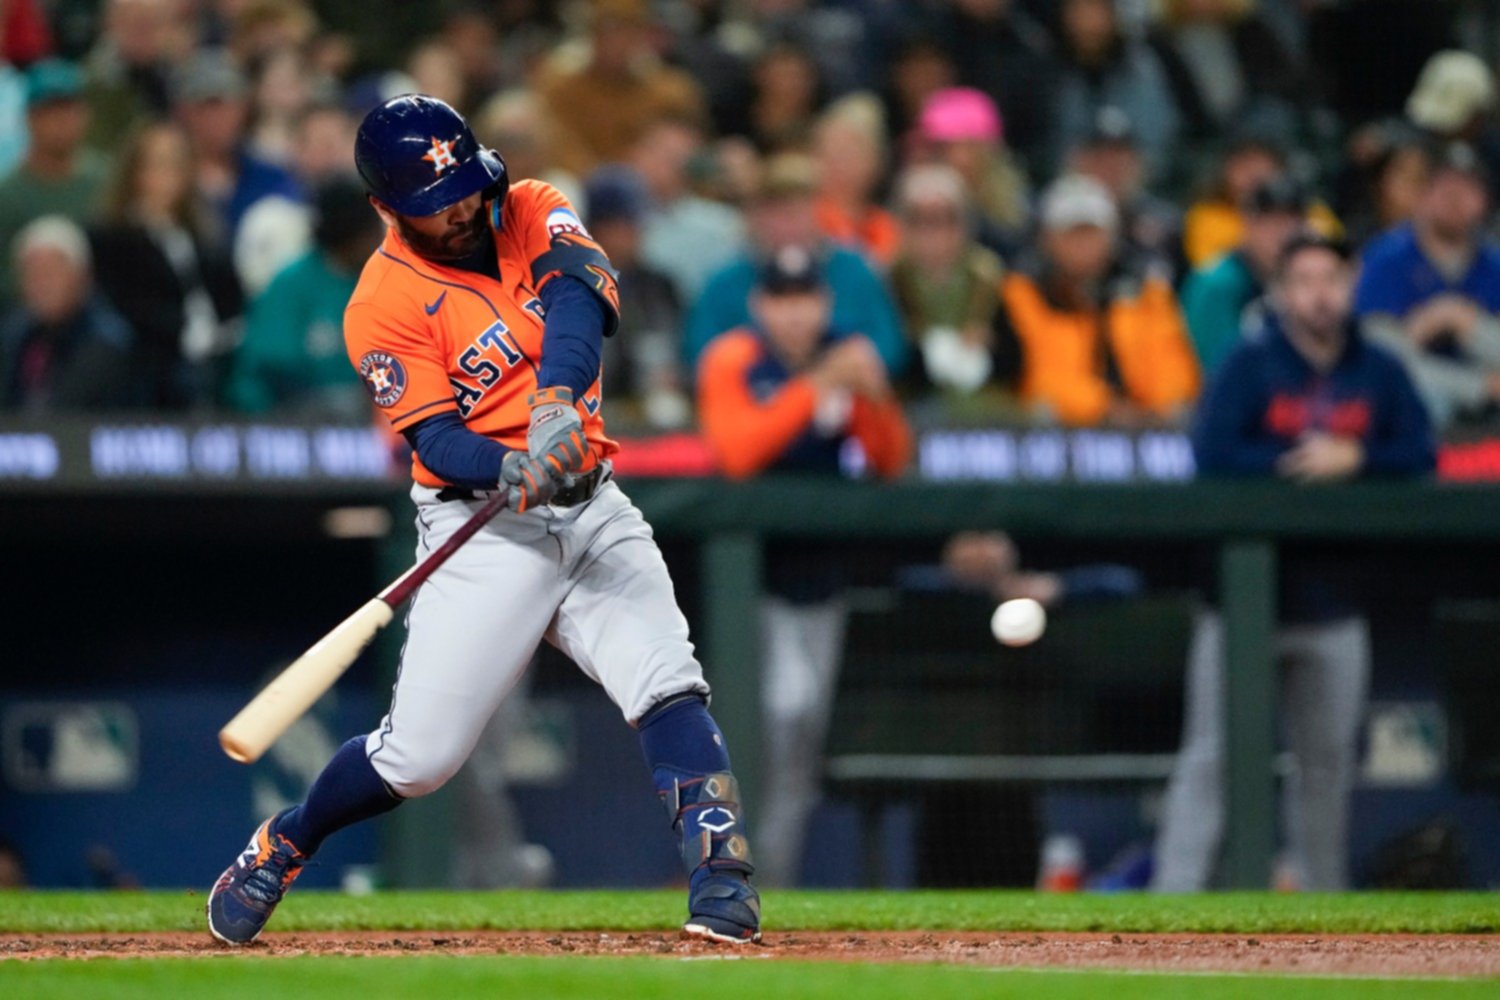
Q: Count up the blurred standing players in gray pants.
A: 2